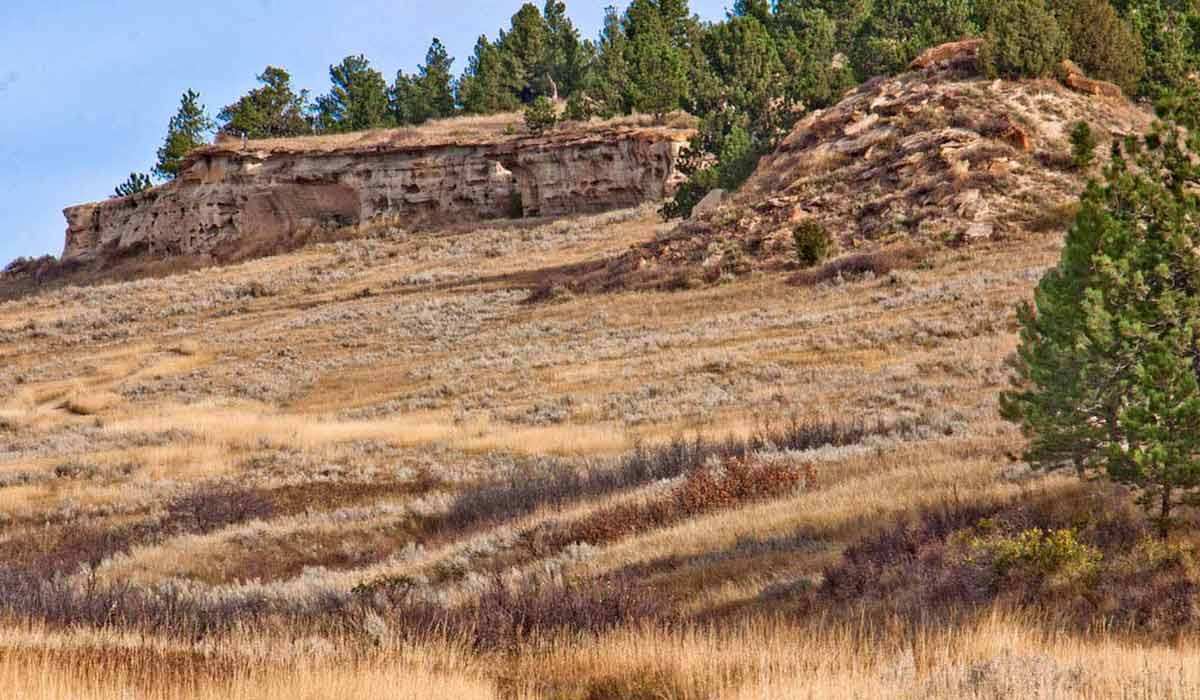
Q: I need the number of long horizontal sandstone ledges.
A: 1